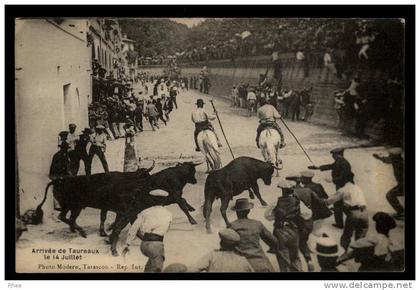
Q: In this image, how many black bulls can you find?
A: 3